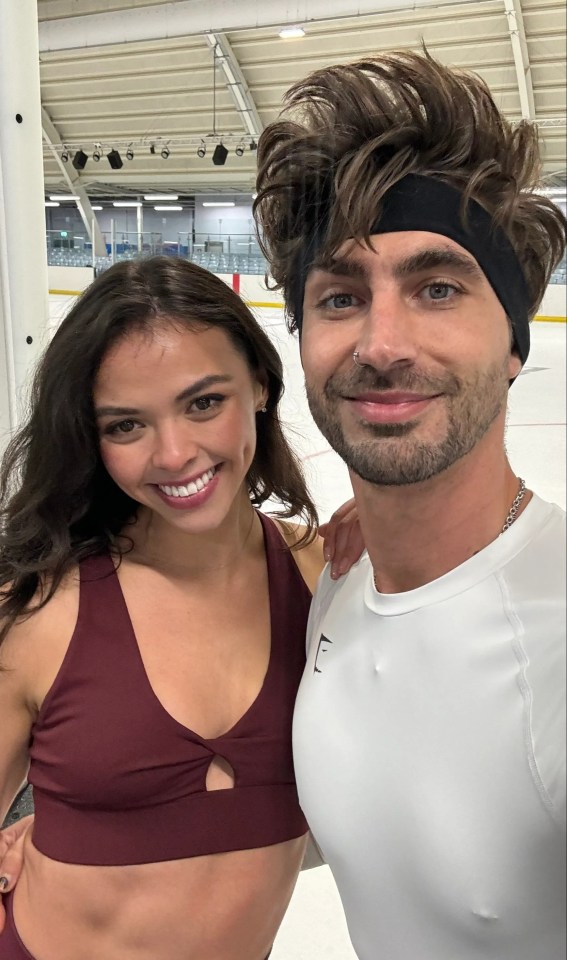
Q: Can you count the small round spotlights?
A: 6